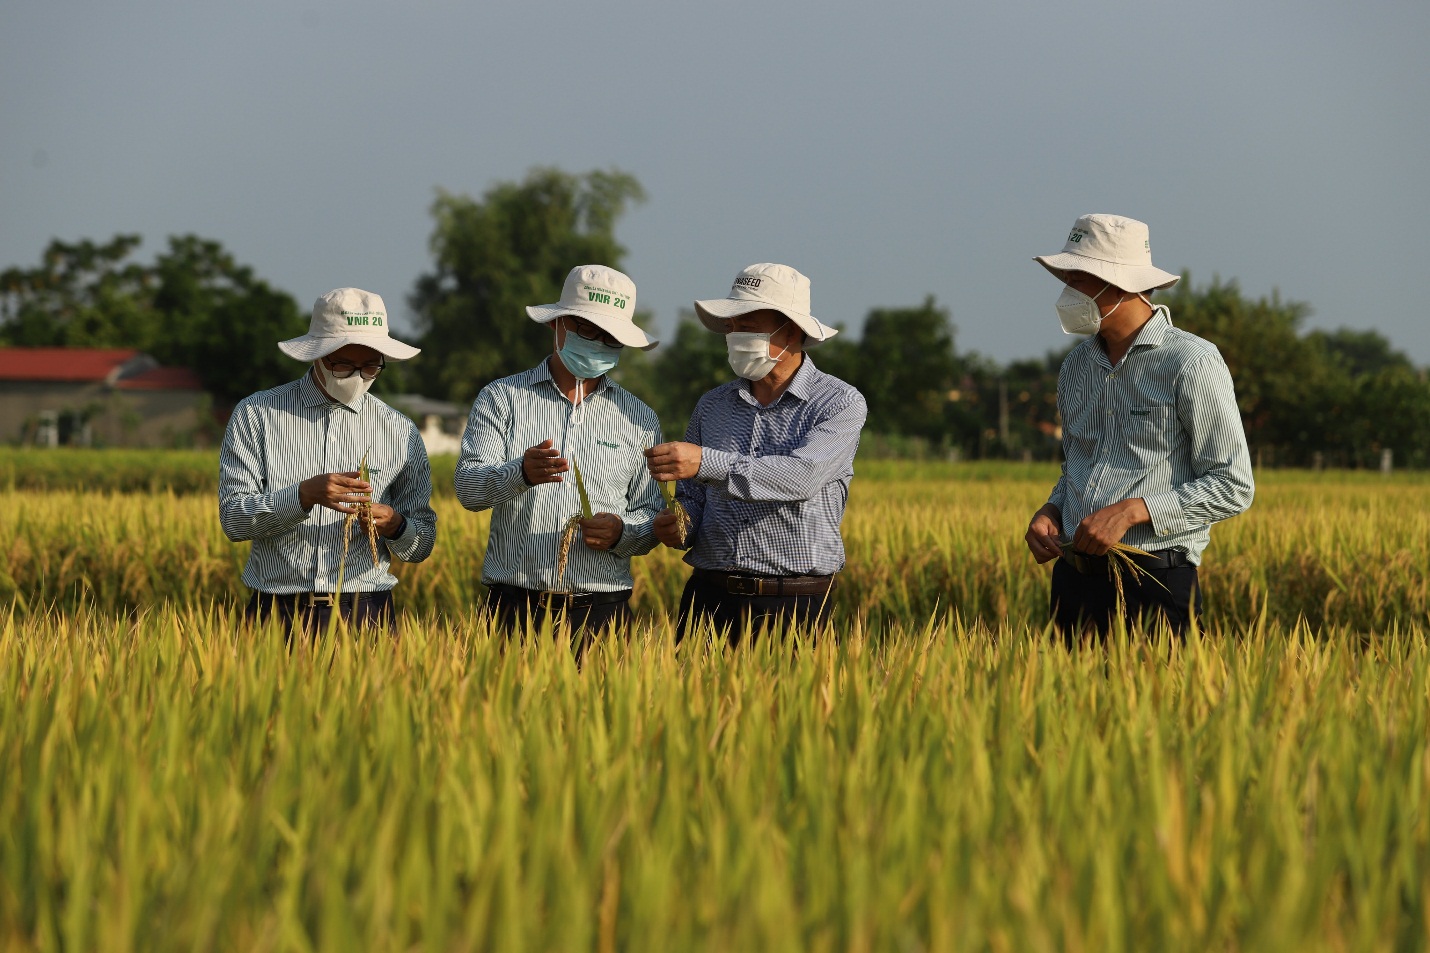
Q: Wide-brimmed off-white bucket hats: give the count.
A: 4